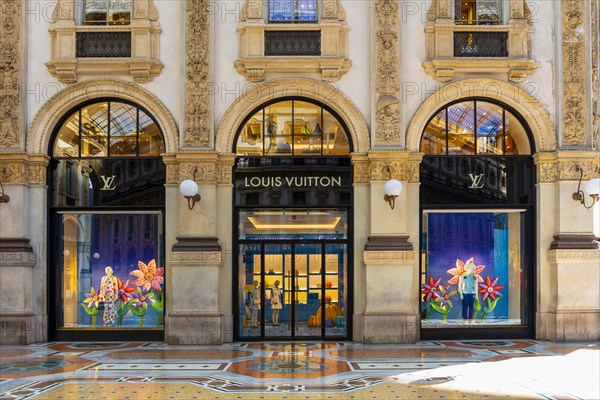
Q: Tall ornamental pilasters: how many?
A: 4